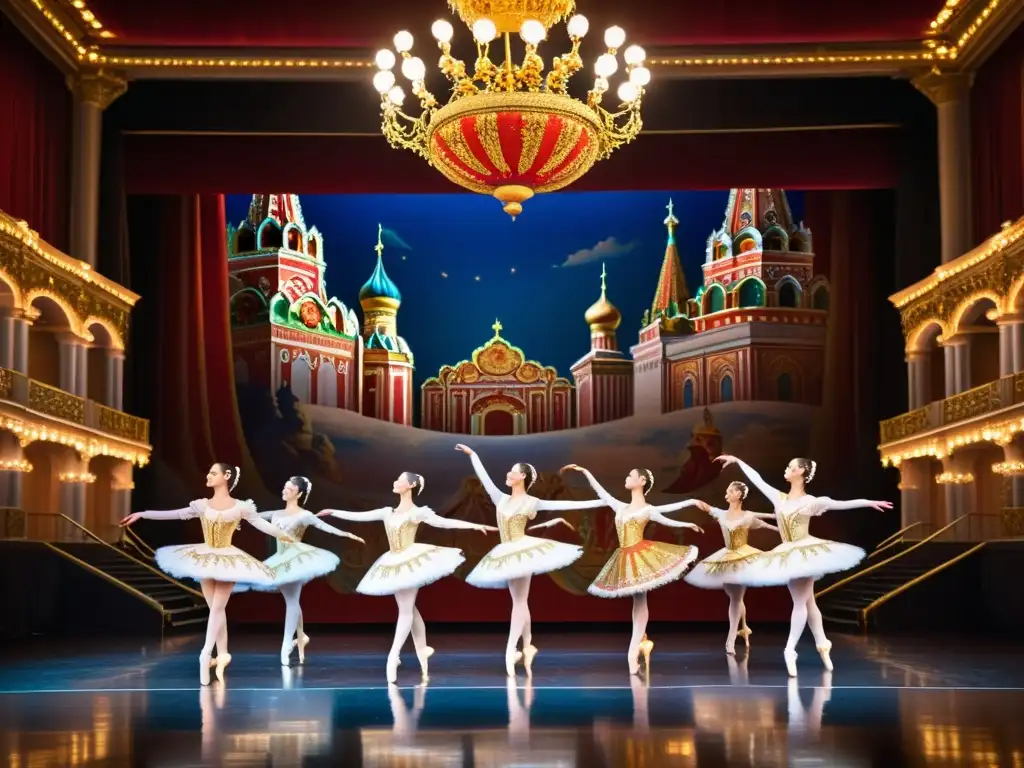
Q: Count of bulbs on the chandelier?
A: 14